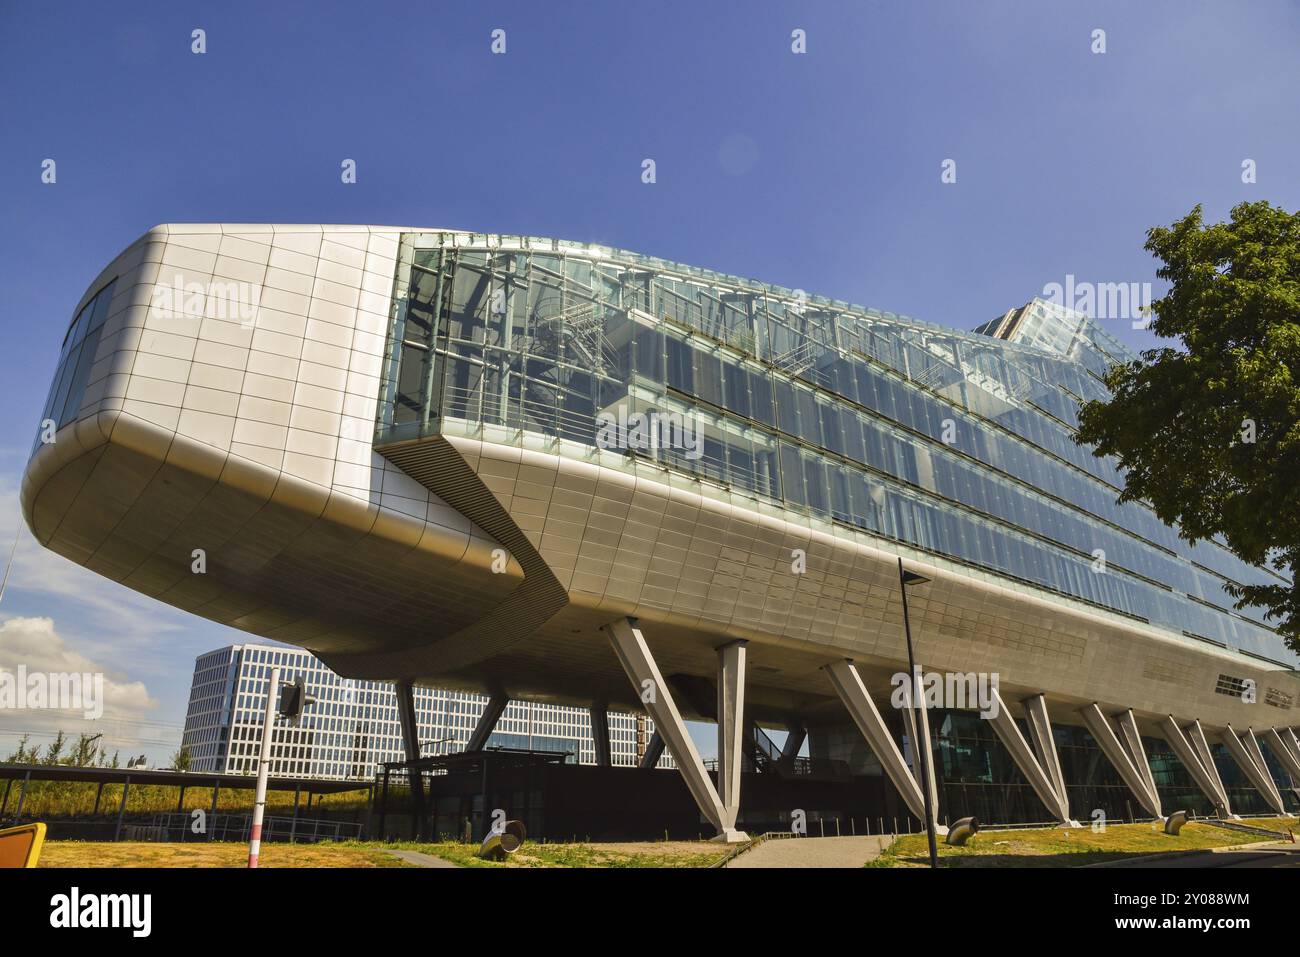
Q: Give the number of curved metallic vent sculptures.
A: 3